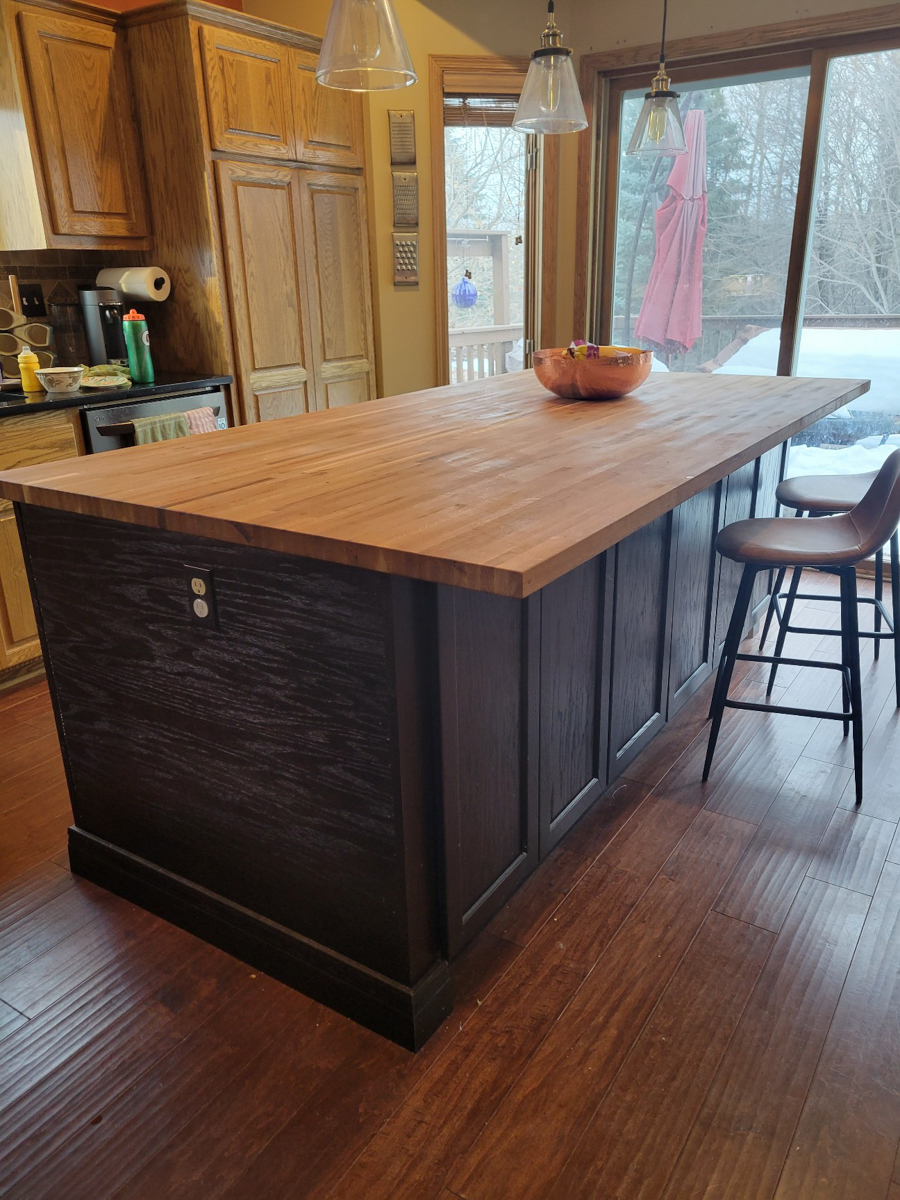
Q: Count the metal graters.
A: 3